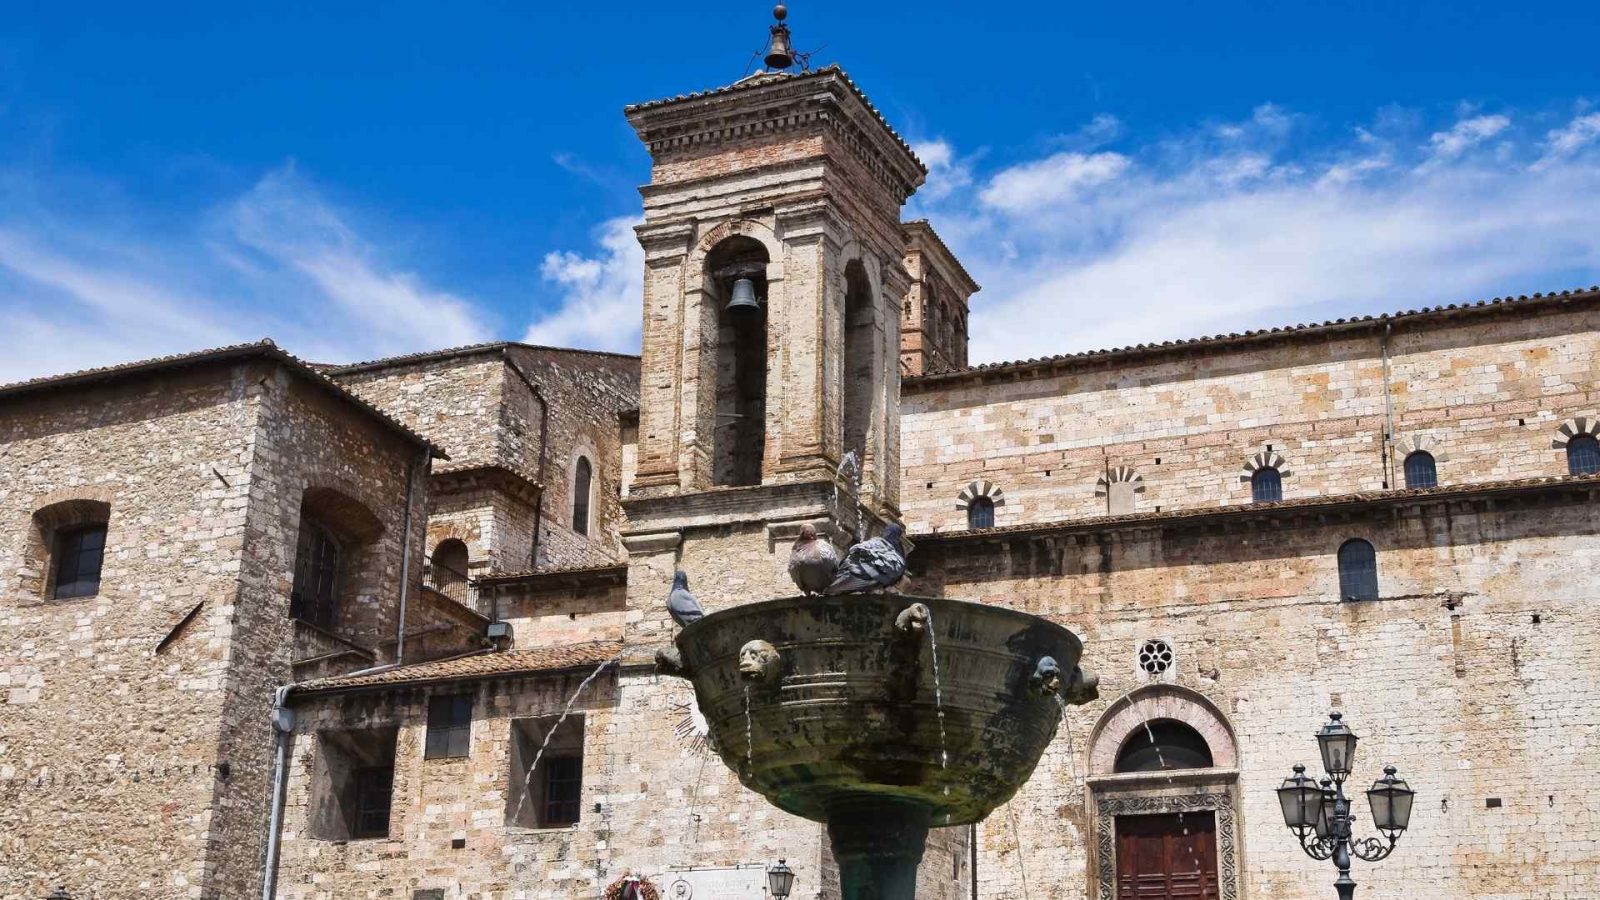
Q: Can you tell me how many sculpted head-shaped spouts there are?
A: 5